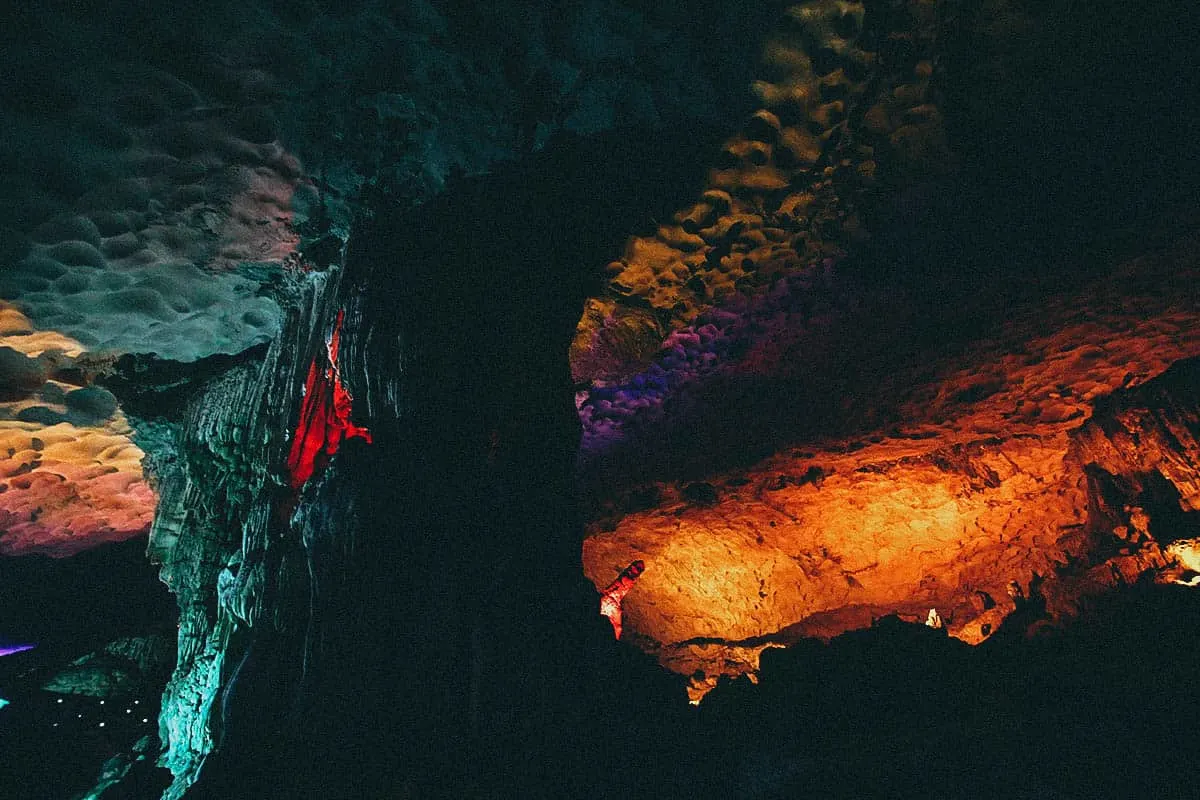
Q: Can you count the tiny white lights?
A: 8